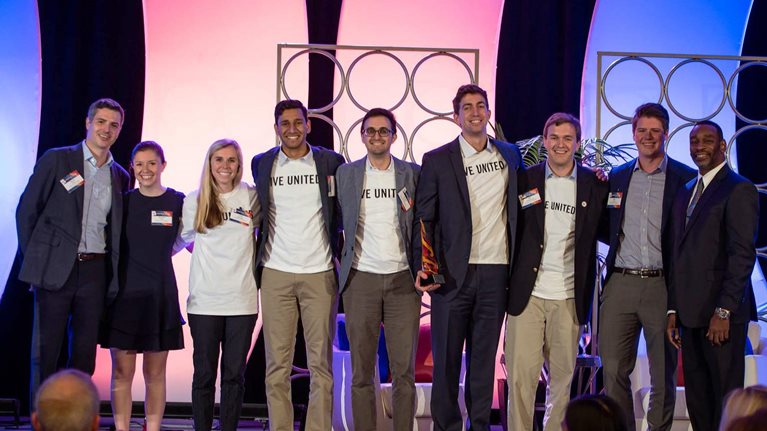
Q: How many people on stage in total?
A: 9